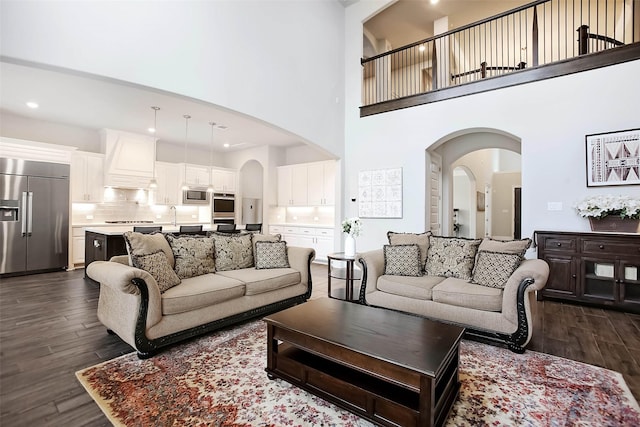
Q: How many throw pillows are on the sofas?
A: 11